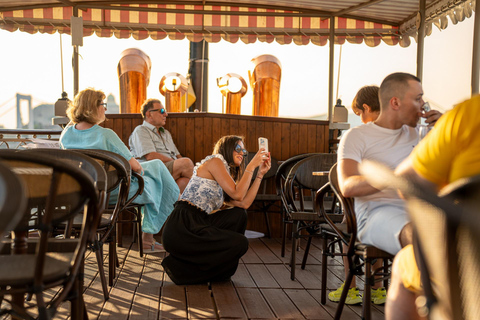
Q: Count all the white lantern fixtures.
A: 2